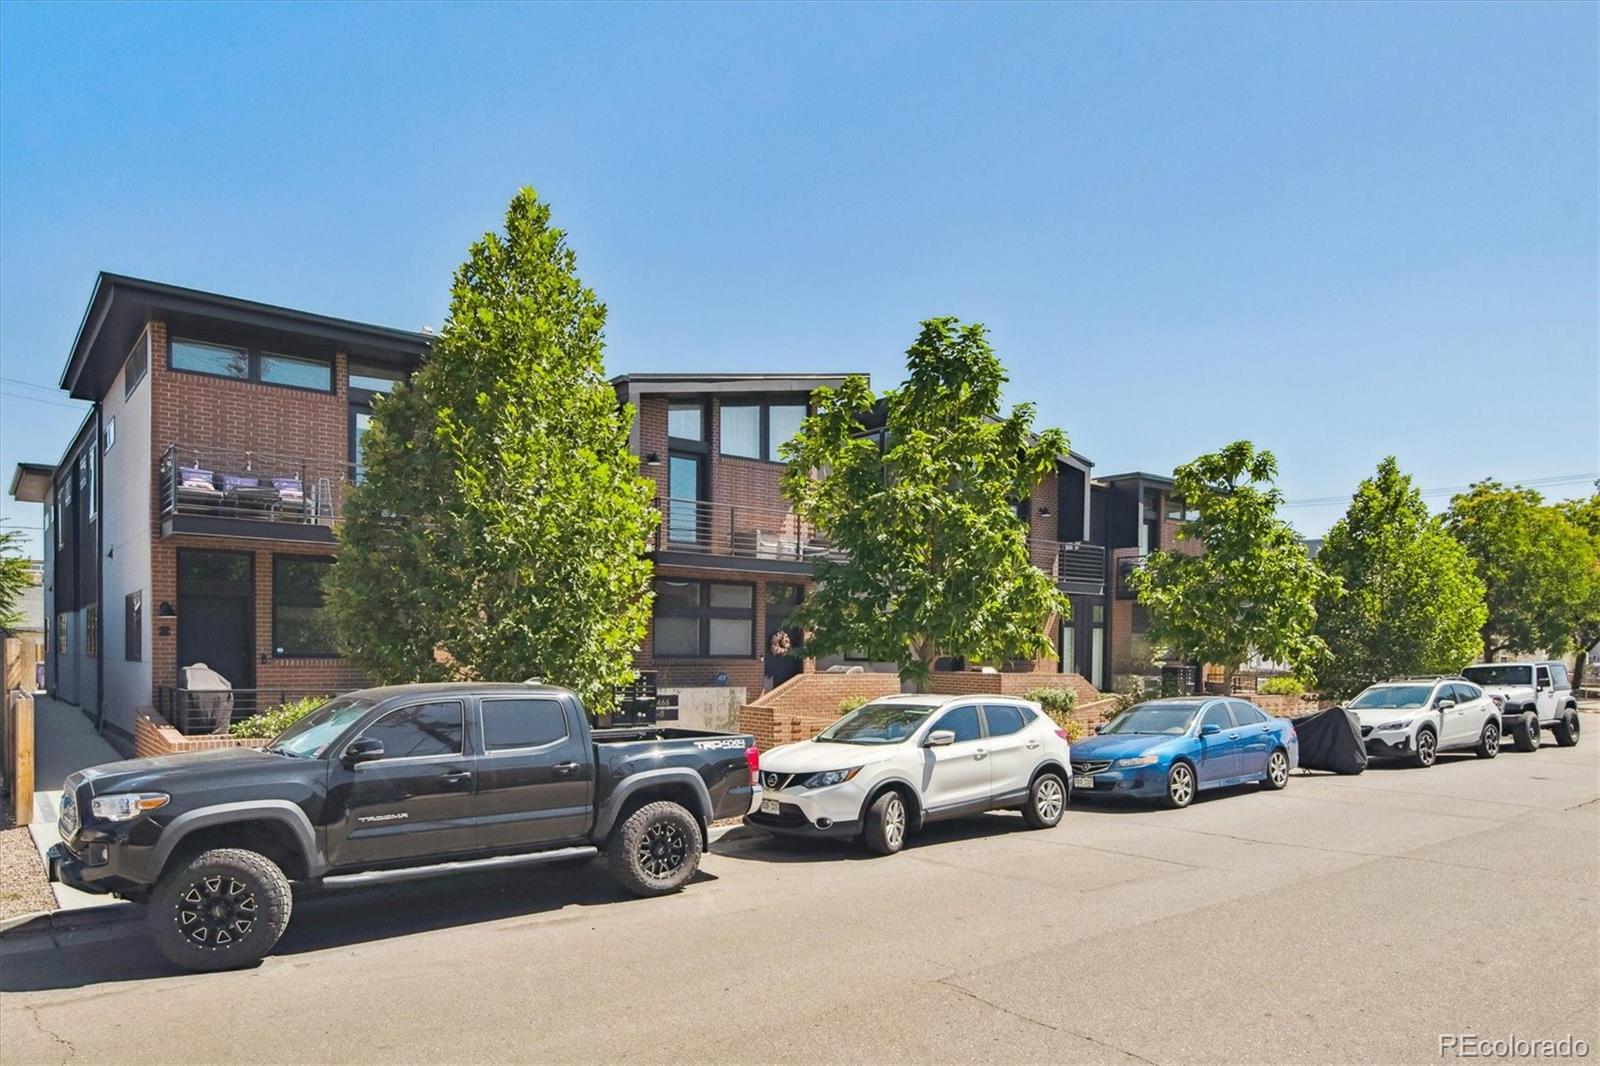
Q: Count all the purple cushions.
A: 3